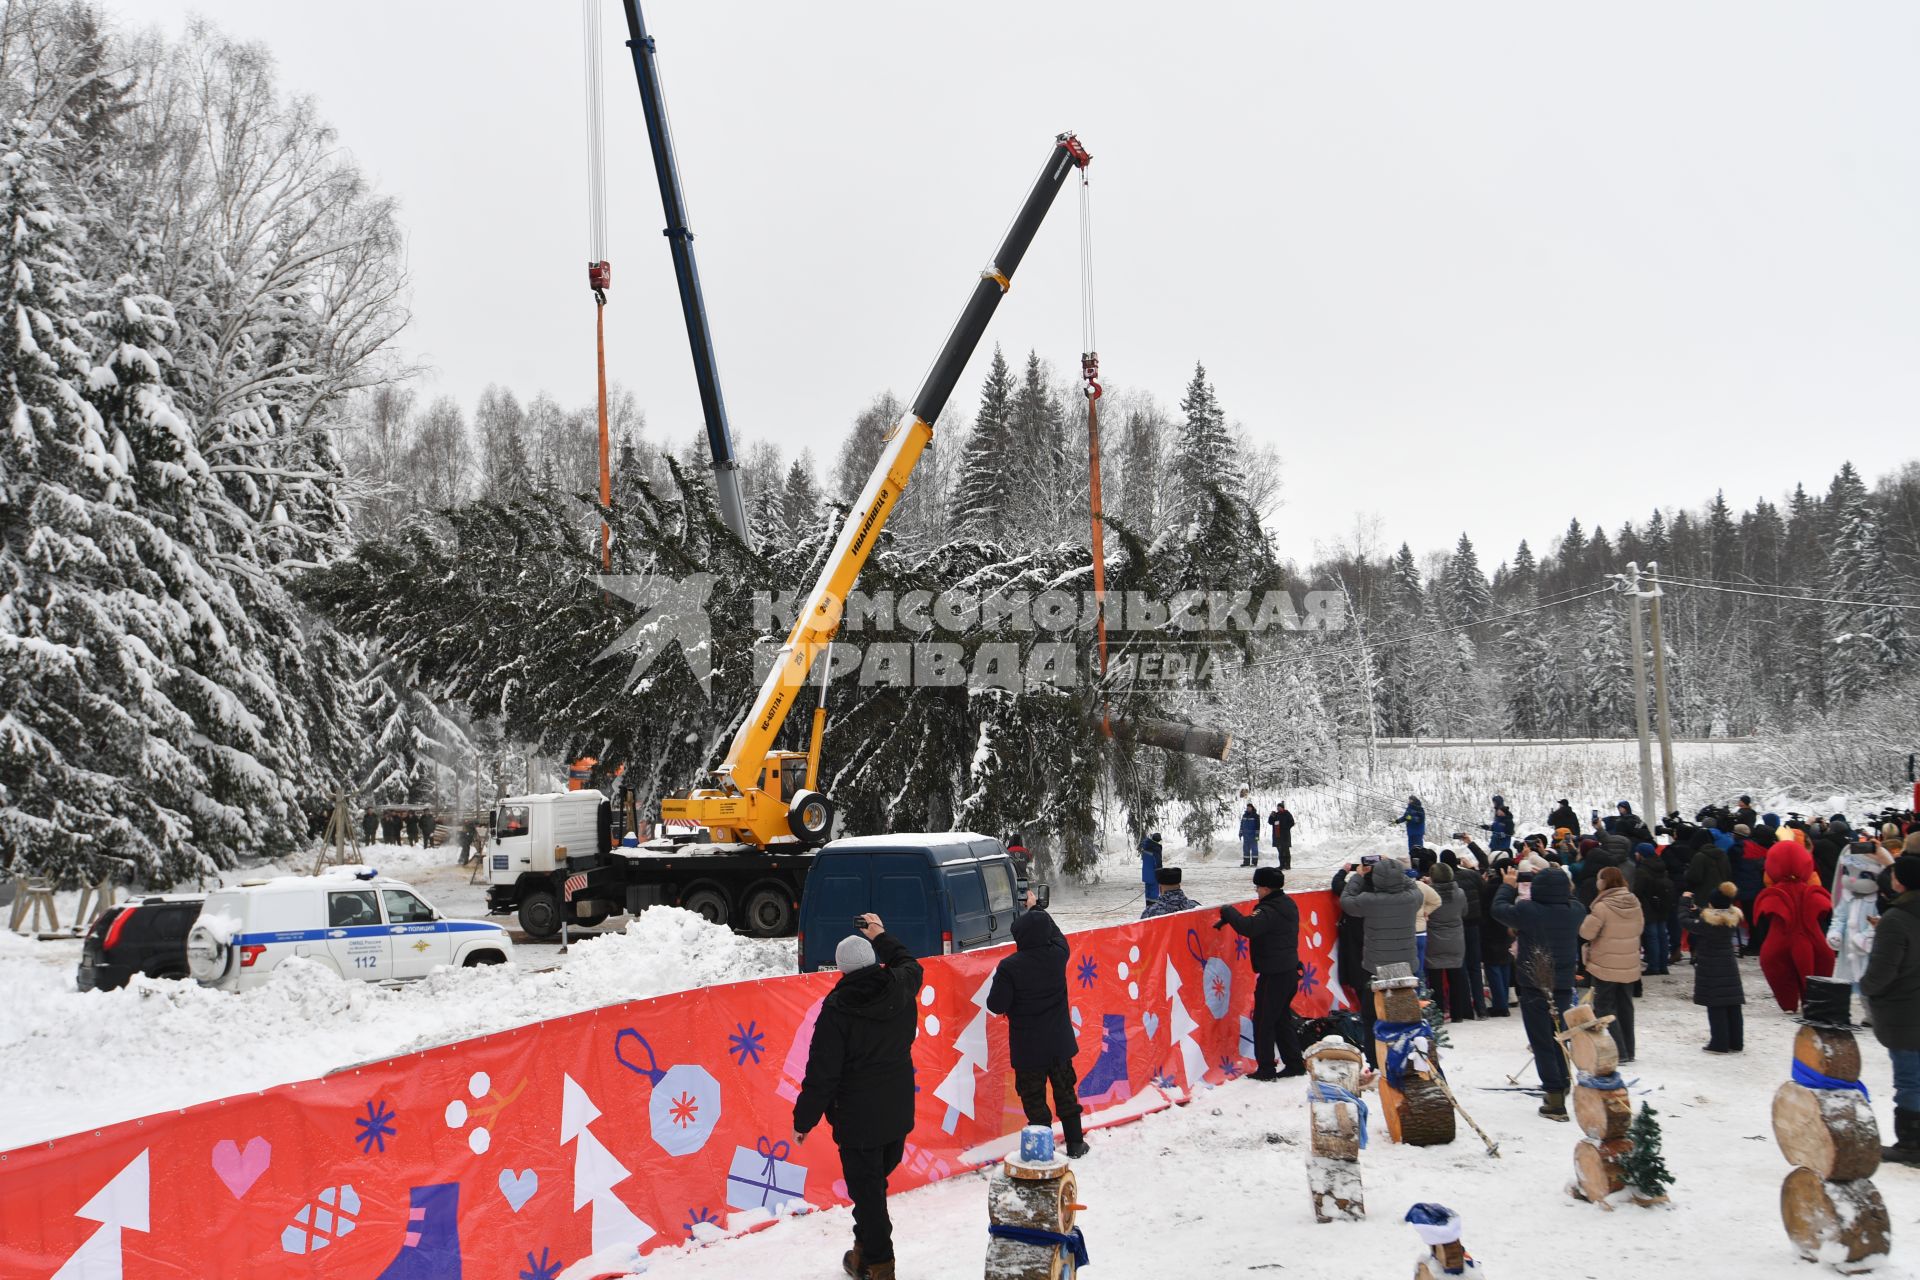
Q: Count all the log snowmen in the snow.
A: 6